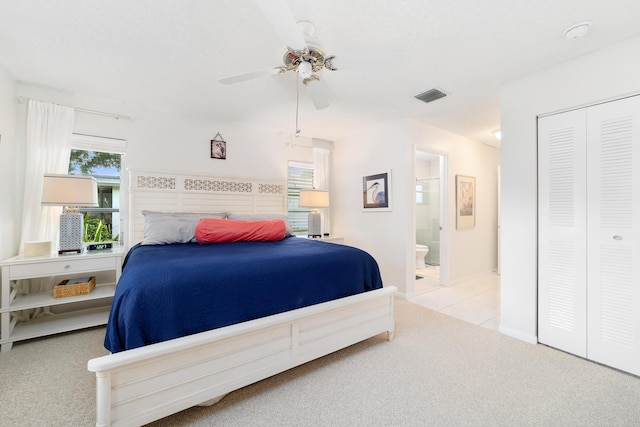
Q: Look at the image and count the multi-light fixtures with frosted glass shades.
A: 0